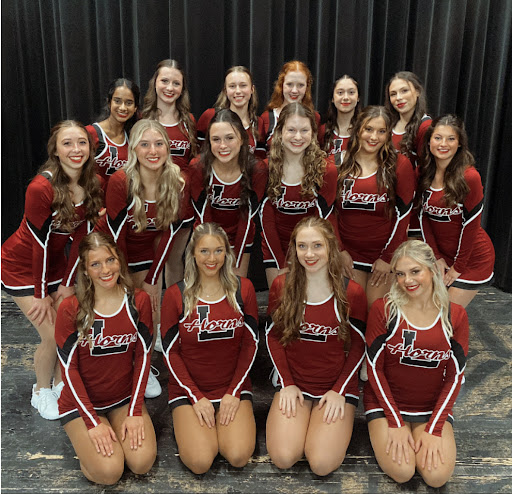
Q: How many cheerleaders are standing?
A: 12